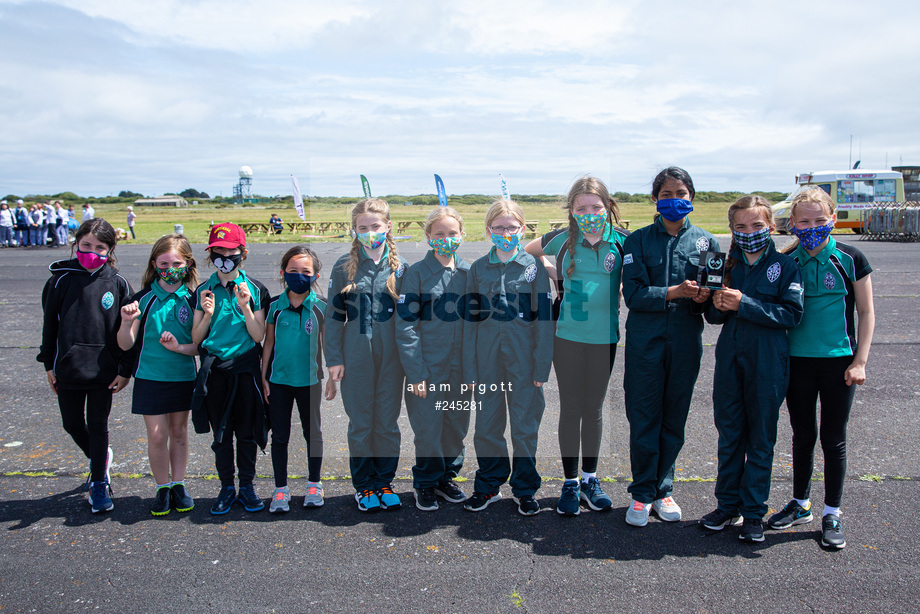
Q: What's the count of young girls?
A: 11